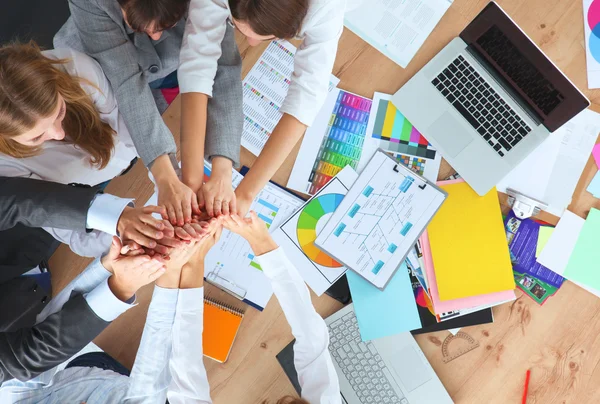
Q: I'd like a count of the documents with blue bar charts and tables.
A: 1